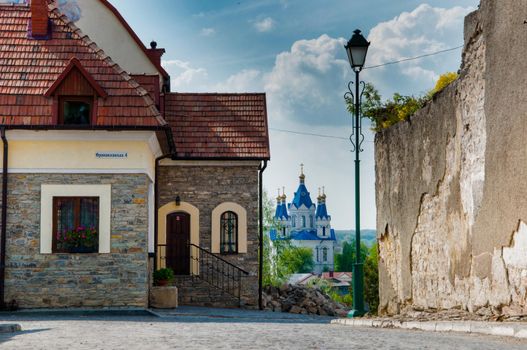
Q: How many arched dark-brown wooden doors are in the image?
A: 1